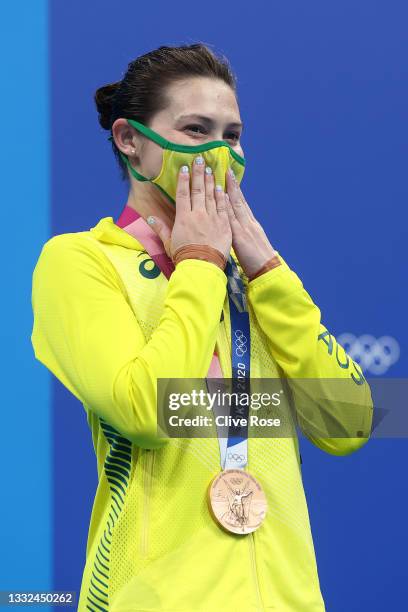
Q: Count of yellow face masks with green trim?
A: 1